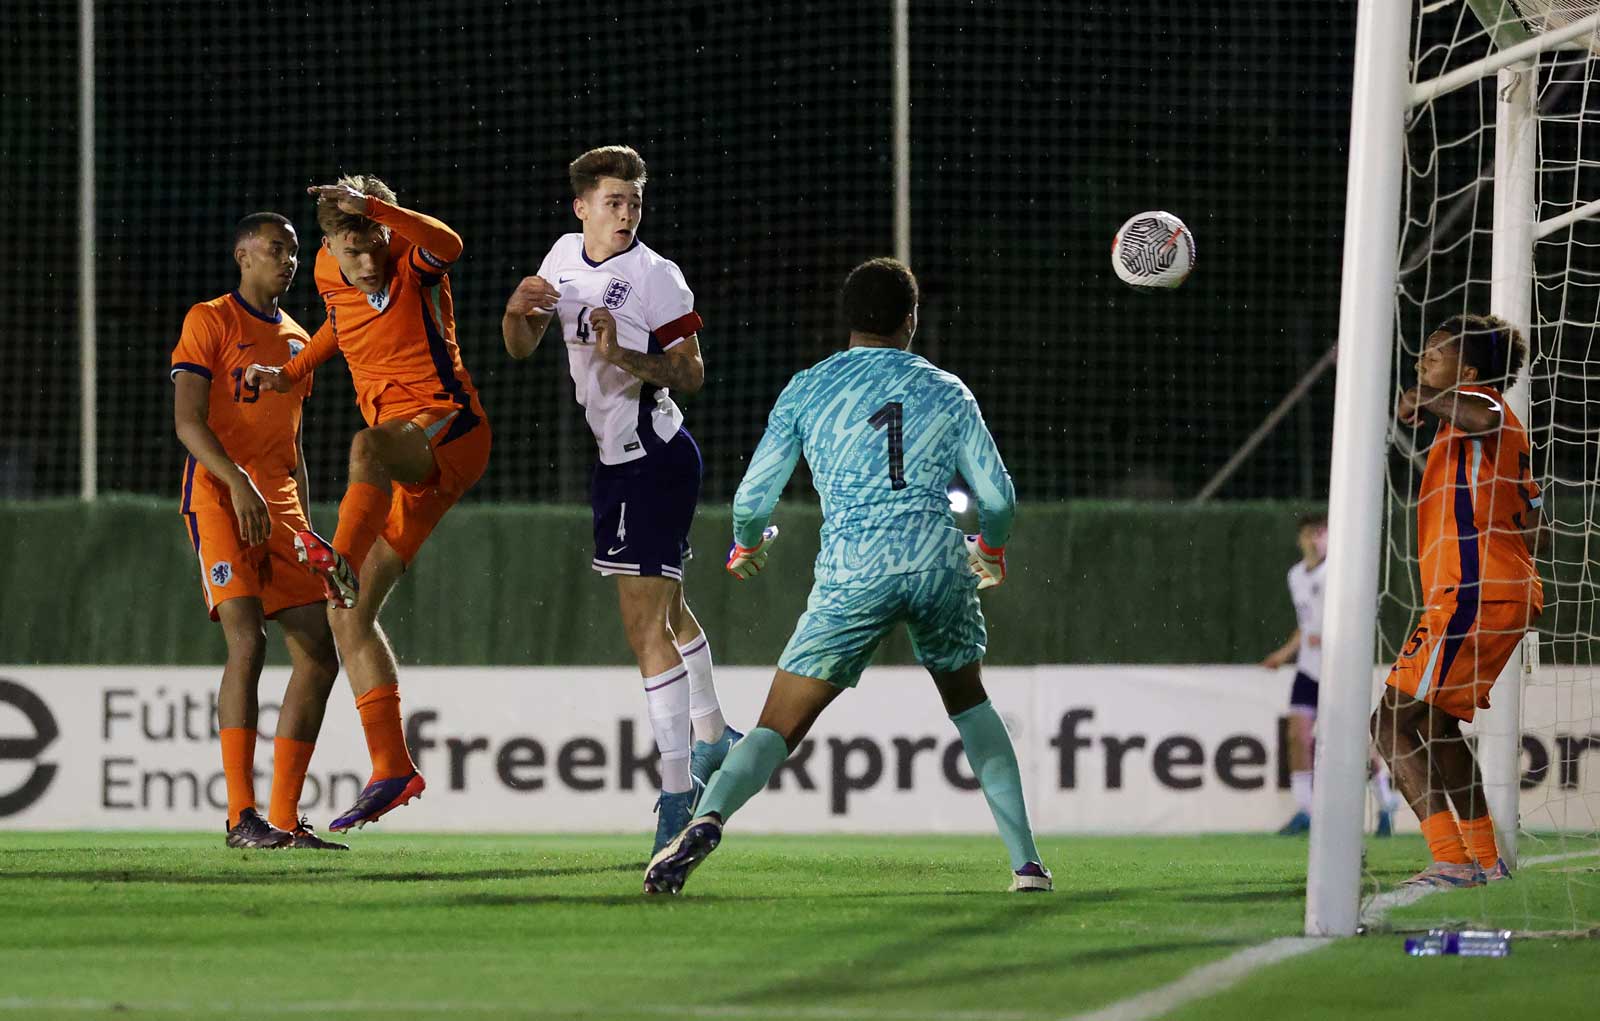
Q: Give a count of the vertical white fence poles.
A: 2